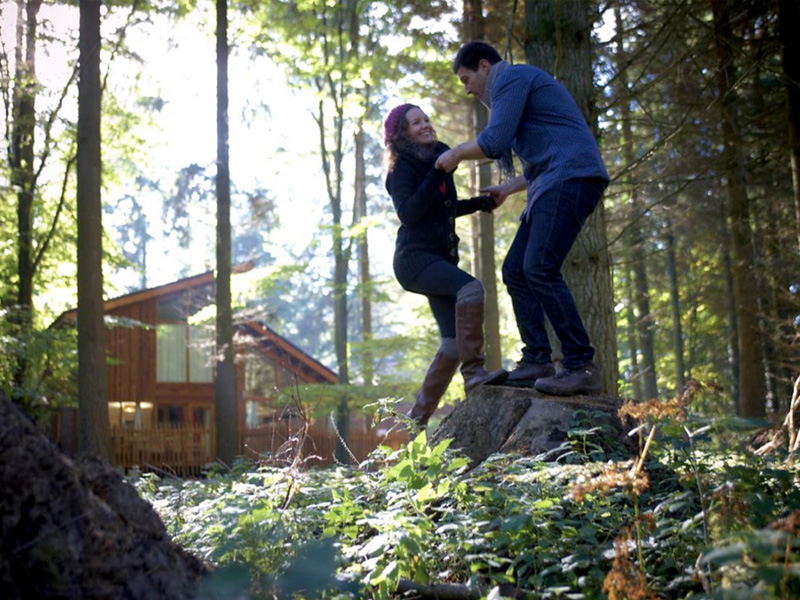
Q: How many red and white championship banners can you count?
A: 0